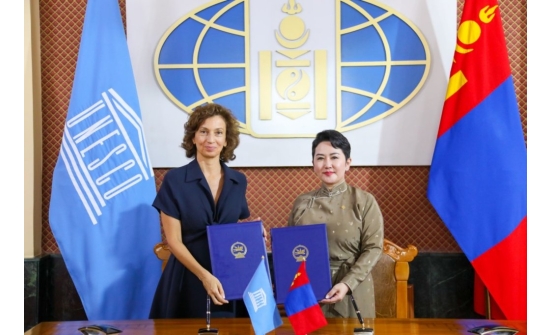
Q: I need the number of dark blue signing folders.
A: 2